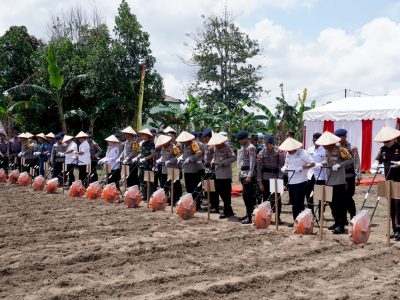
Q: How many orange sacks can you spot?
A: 14